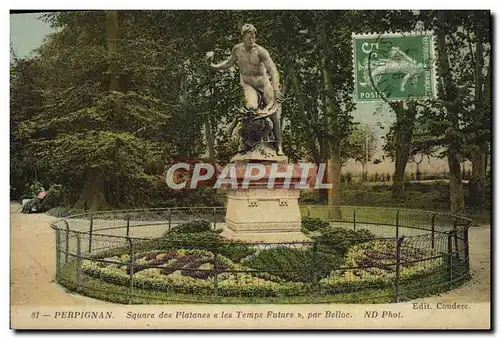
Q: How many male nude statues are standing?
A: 1